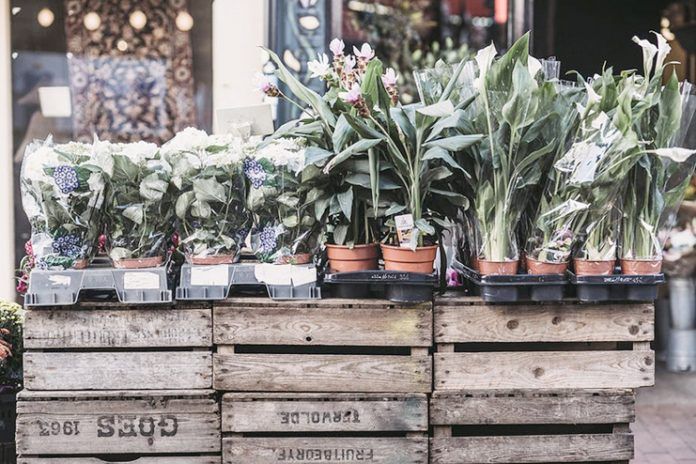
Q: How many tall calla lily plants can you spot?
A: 4